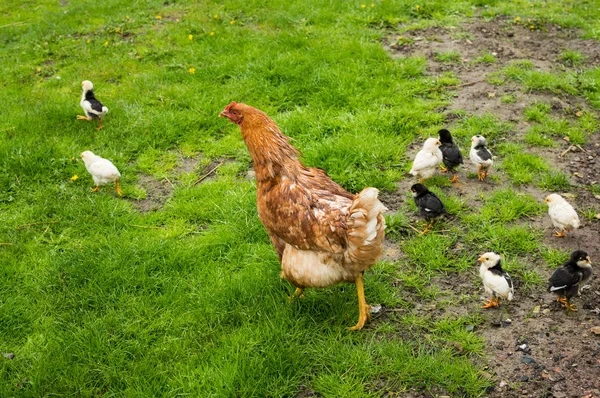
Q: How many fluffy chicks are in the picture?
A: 9